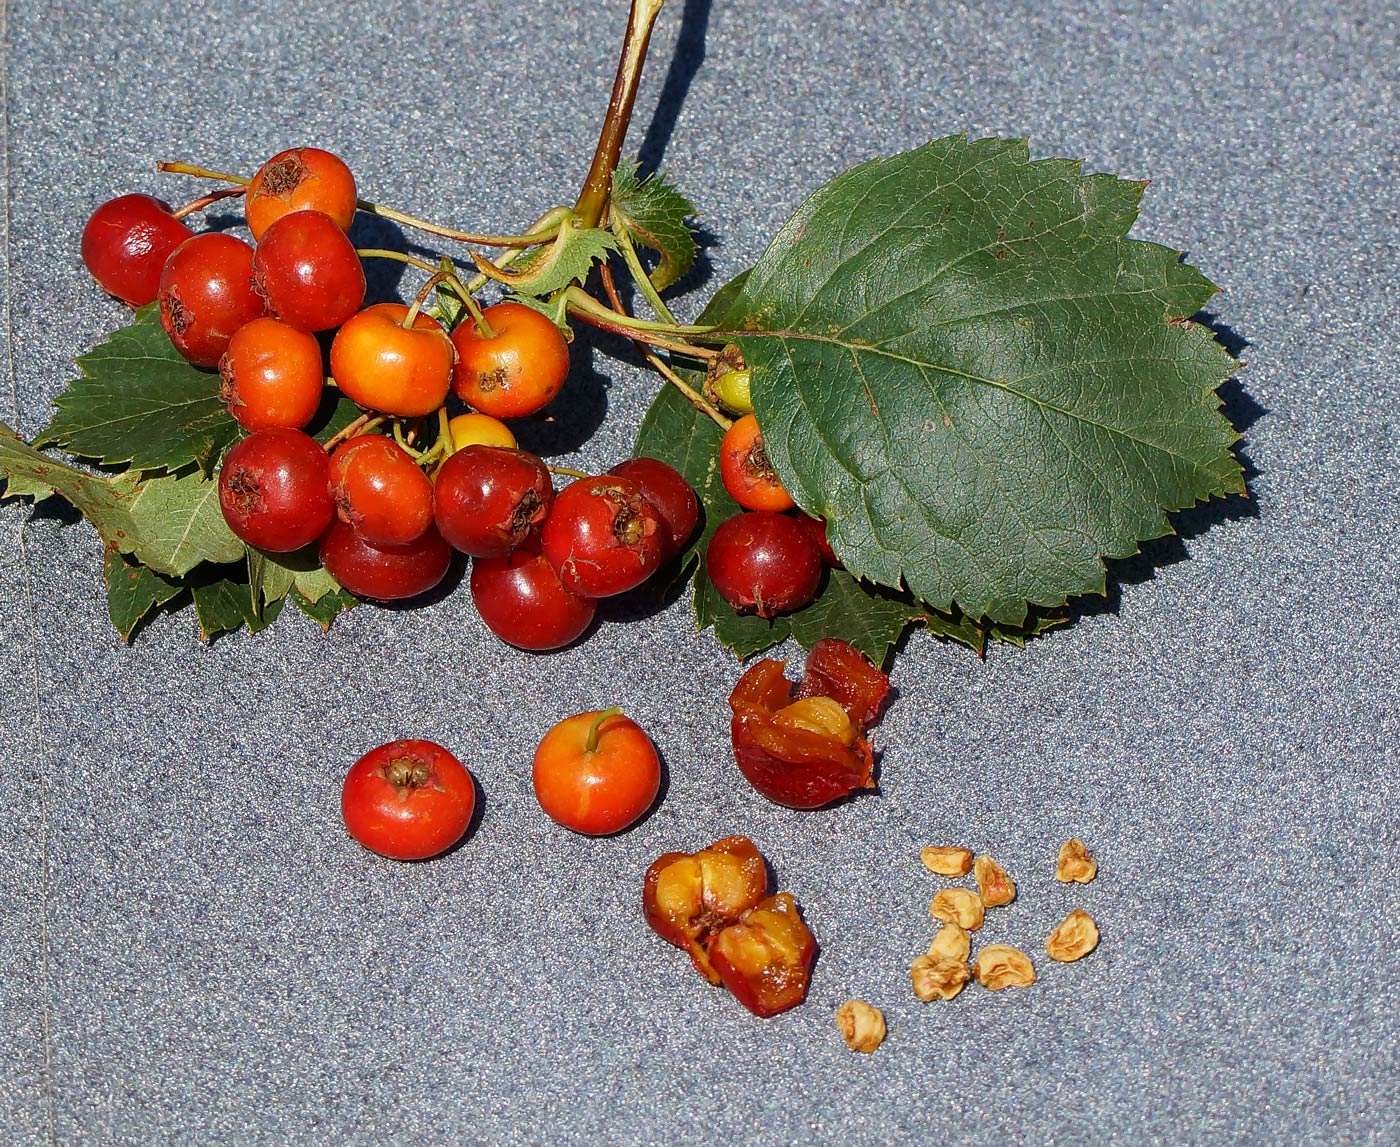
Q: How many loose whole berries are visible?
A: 2